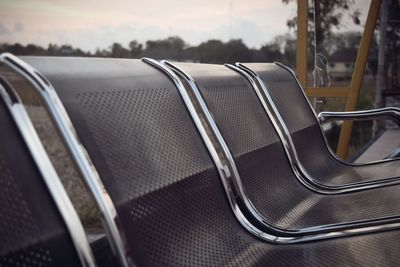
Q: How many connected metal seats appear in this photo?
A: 4